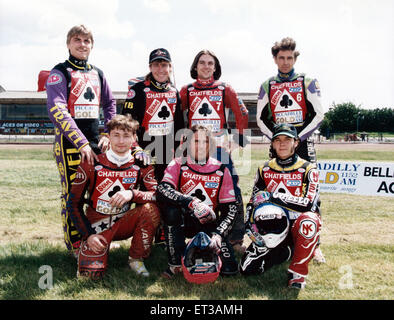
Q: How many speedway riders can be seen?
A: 7